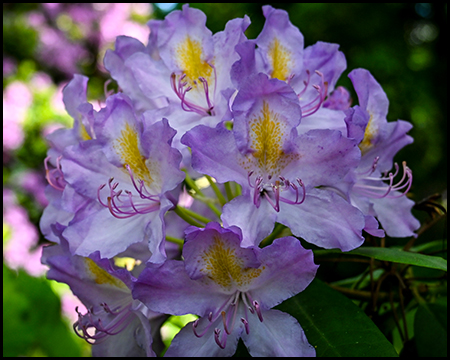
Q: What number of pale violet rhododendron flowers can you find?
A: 8